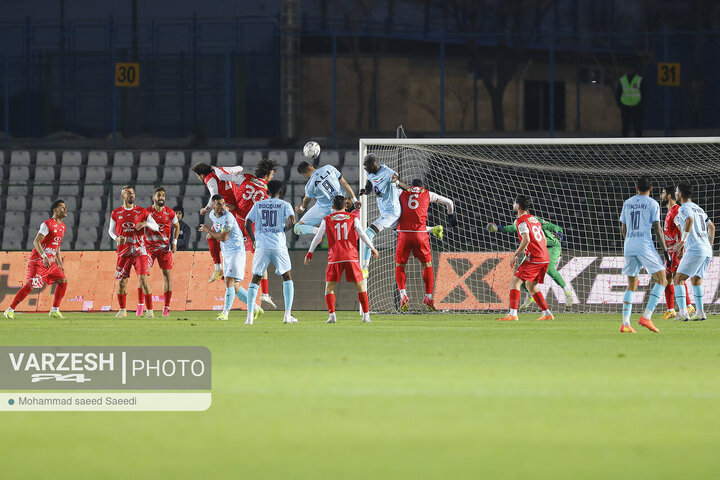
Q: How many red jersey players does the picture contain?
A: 9